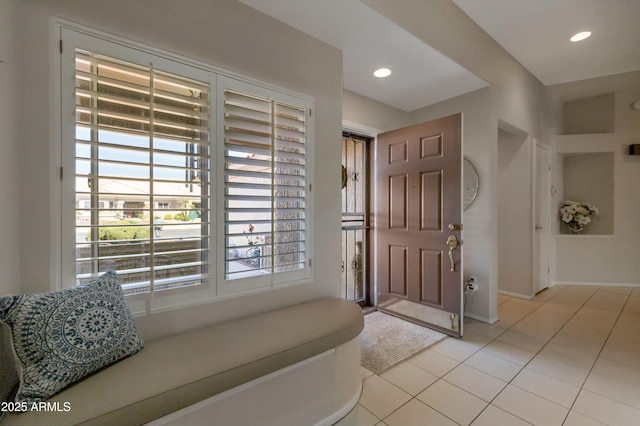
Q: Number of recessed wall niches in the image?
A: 2